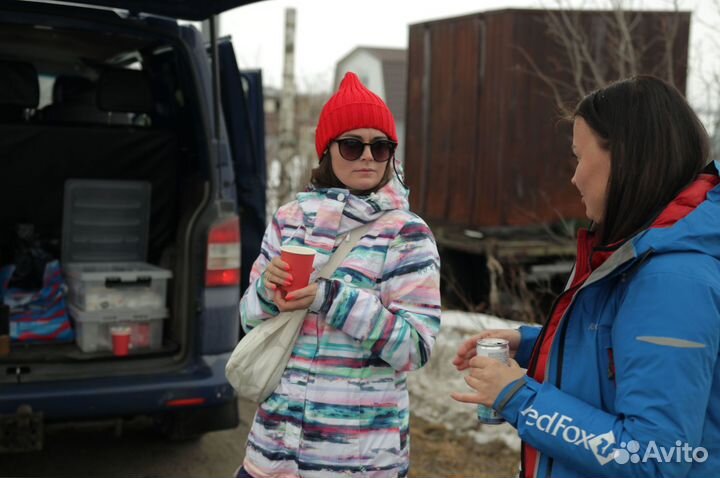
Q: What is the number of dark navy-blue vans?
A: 1